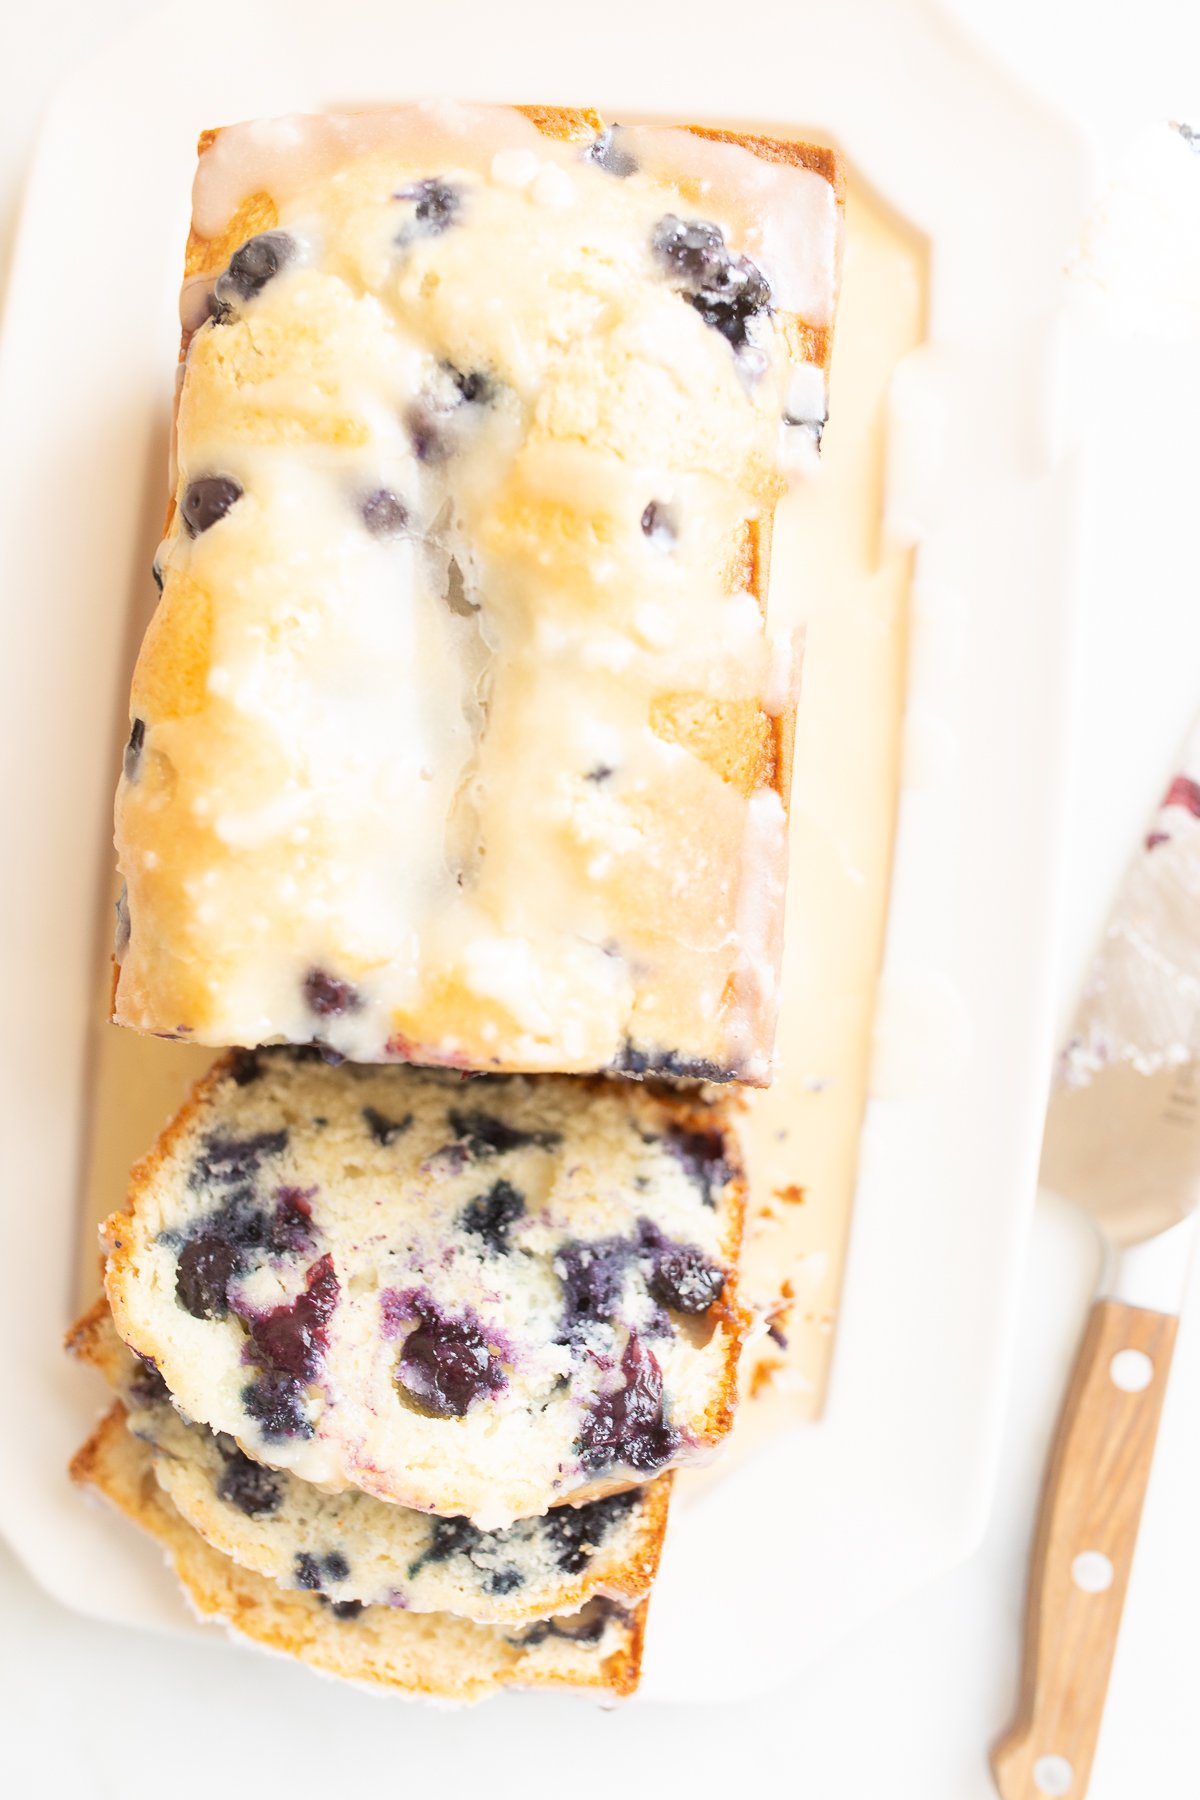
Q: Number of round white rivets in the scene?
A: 3